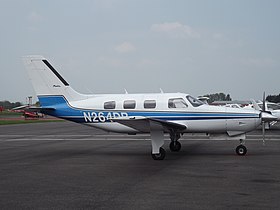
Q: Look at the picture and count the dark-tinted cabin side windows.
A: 3